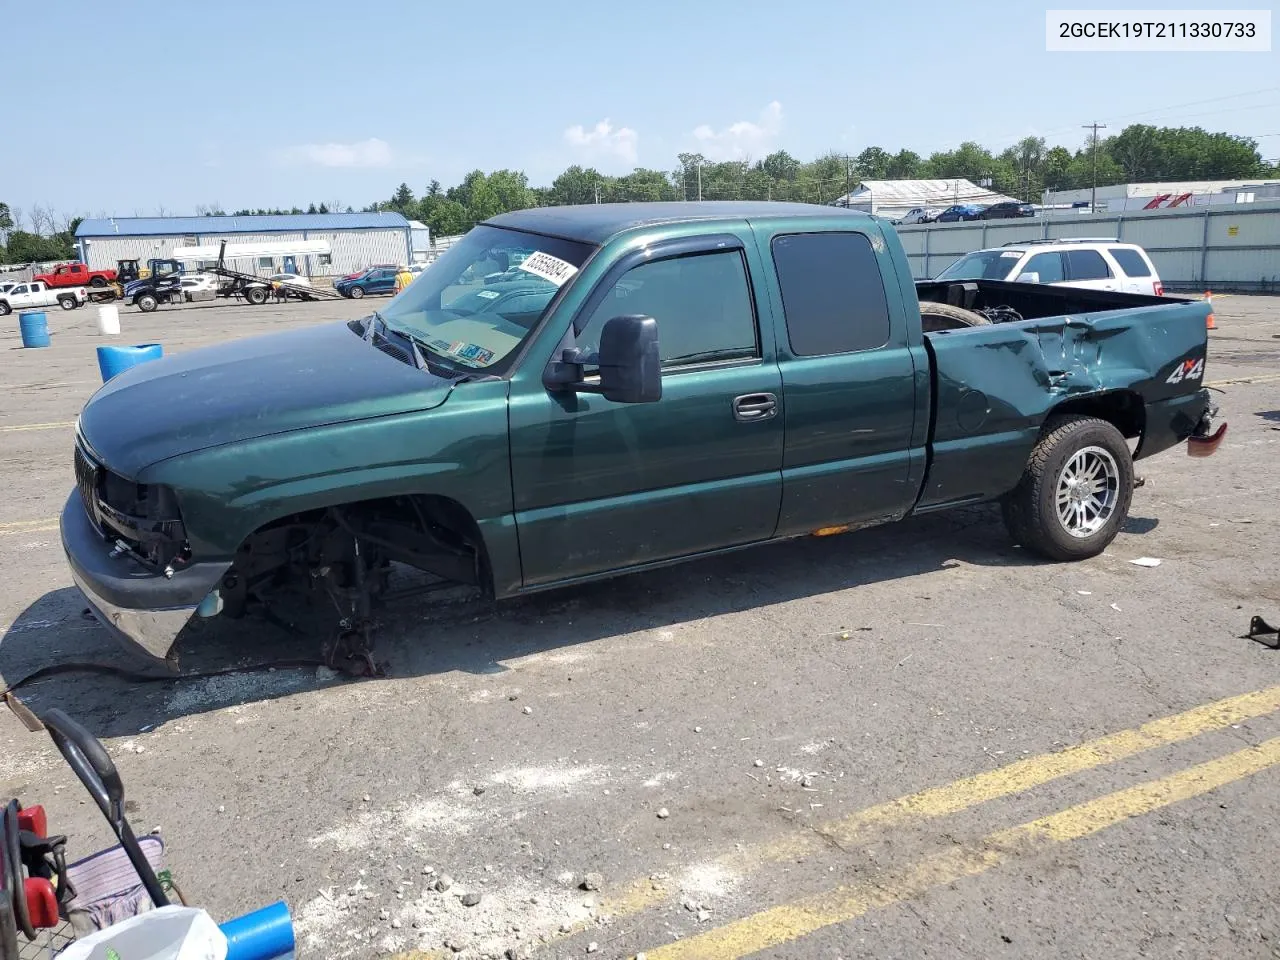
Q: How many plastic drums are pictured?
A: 3